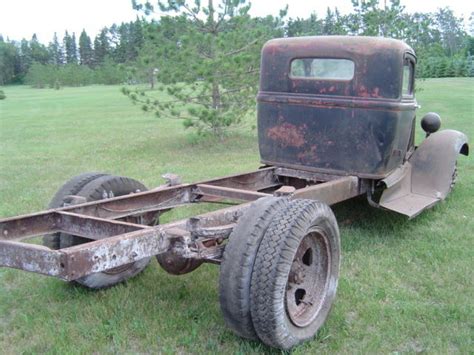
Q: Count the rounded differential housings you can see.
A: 1